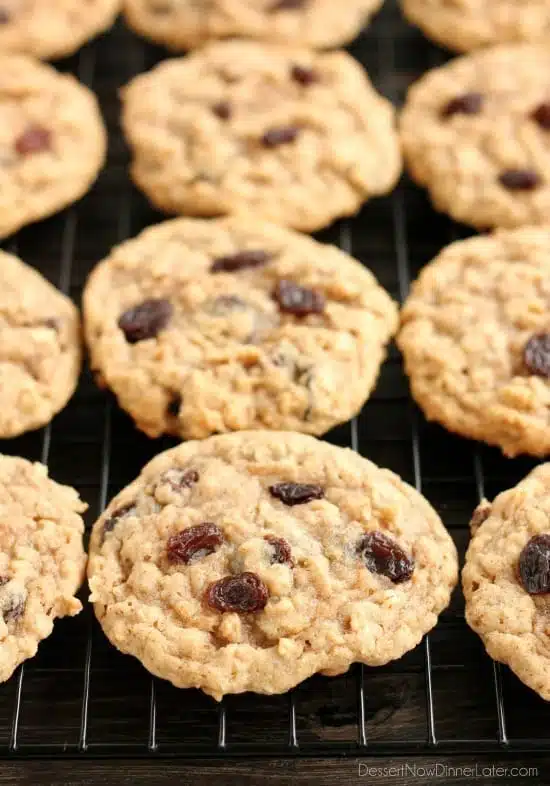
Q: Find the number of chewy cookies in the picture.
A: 12